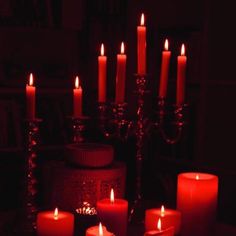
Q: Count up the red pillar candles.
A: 6